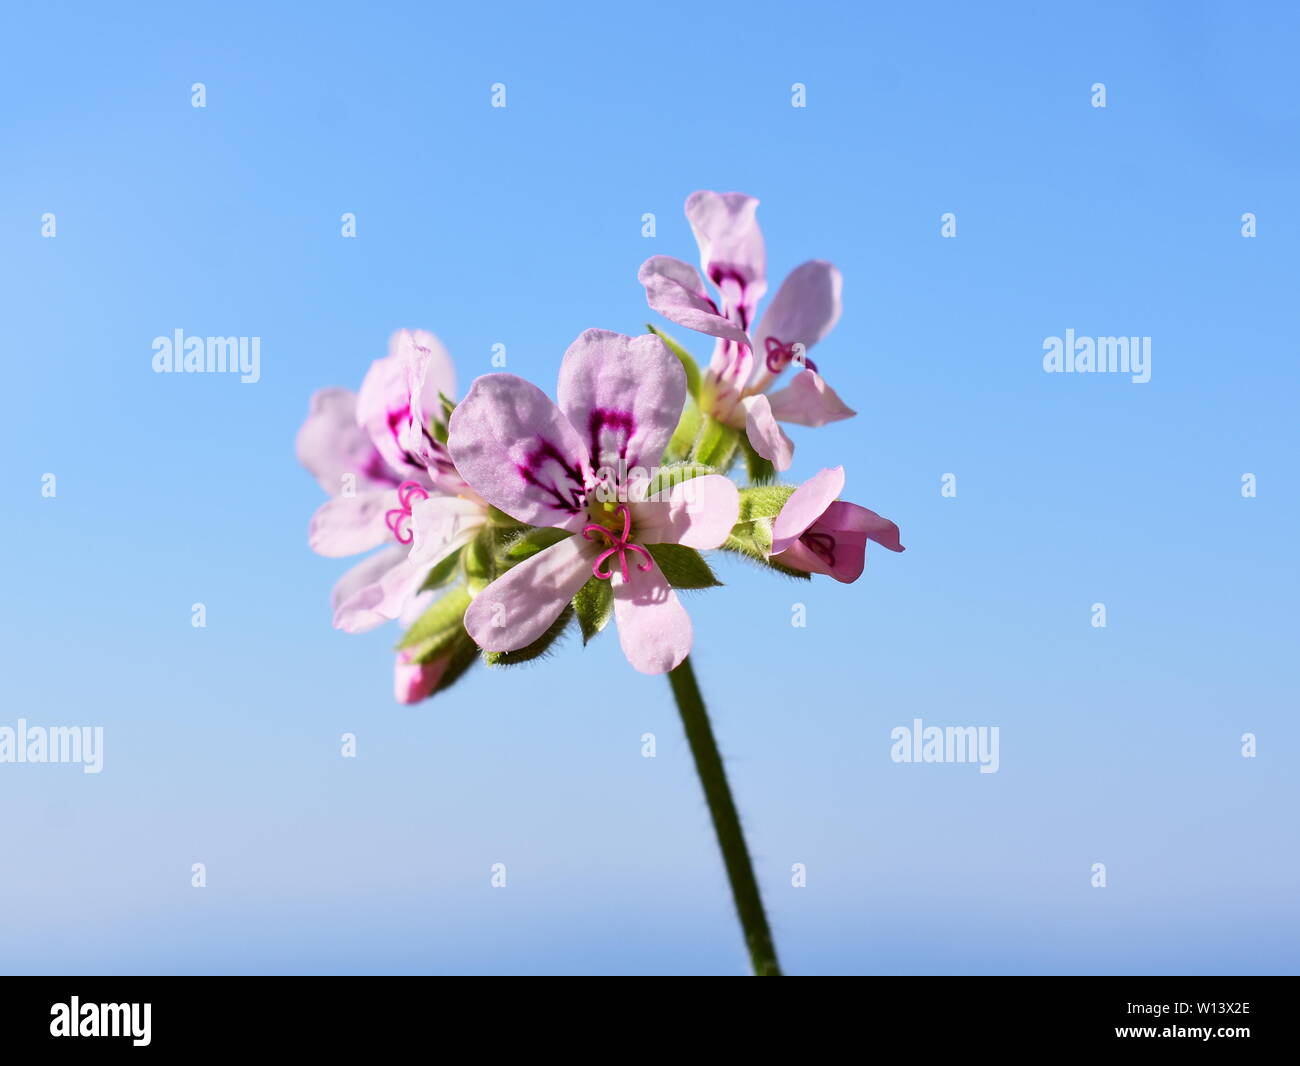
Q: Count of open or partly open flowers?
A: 4